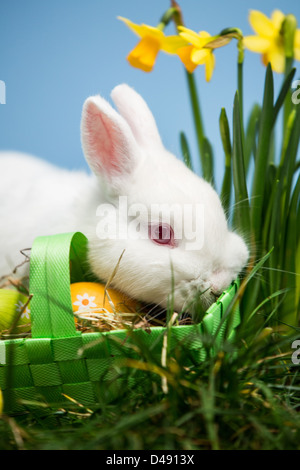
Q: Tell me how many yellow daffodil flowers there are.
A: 3